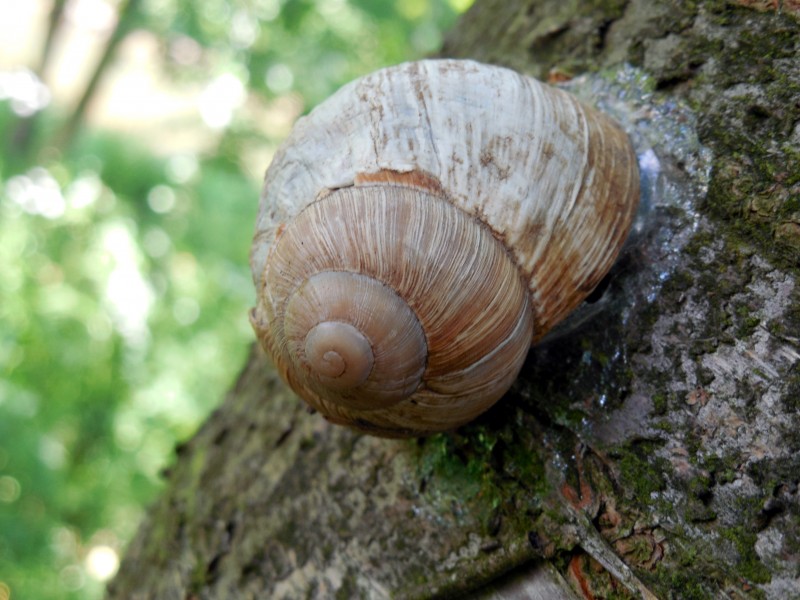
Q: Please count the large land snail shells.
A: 1